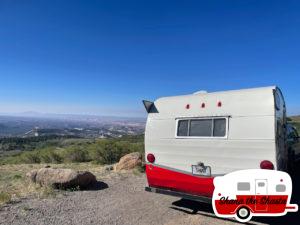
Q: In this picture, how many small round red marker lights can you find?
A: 3